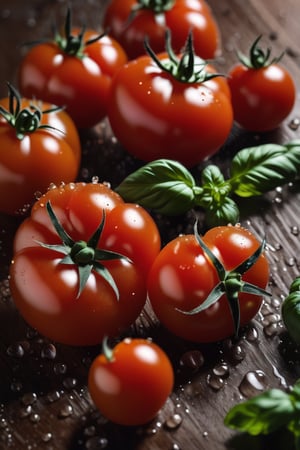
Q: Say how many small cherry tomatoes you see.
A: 2